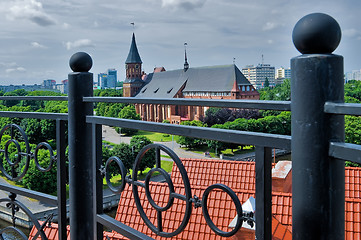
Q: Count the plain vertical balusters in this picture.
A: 3